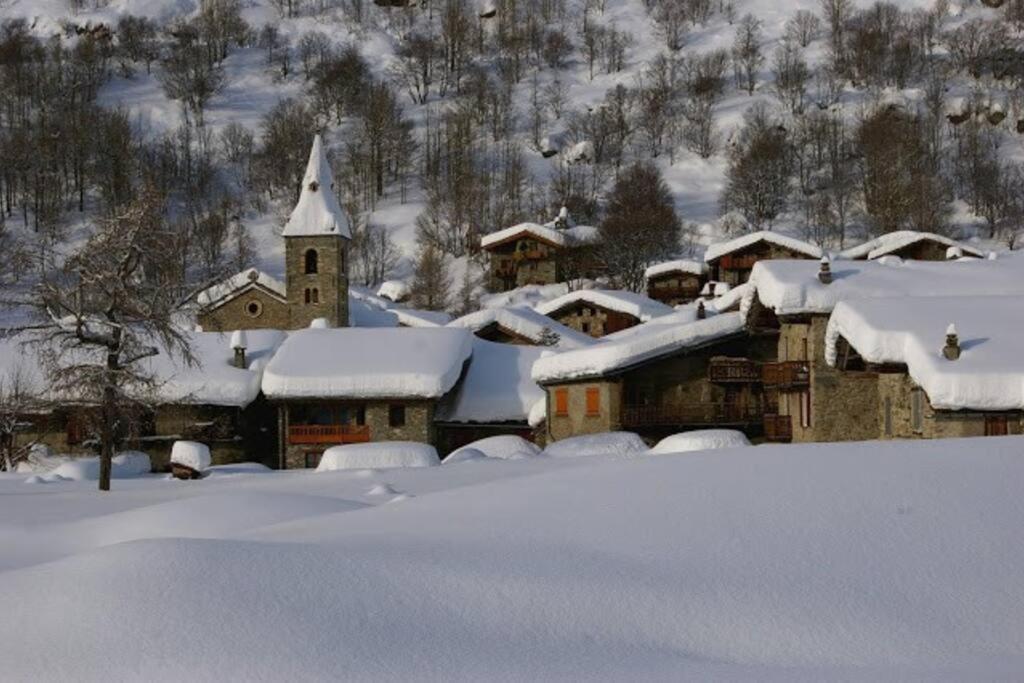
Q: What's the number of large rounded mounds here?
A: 4